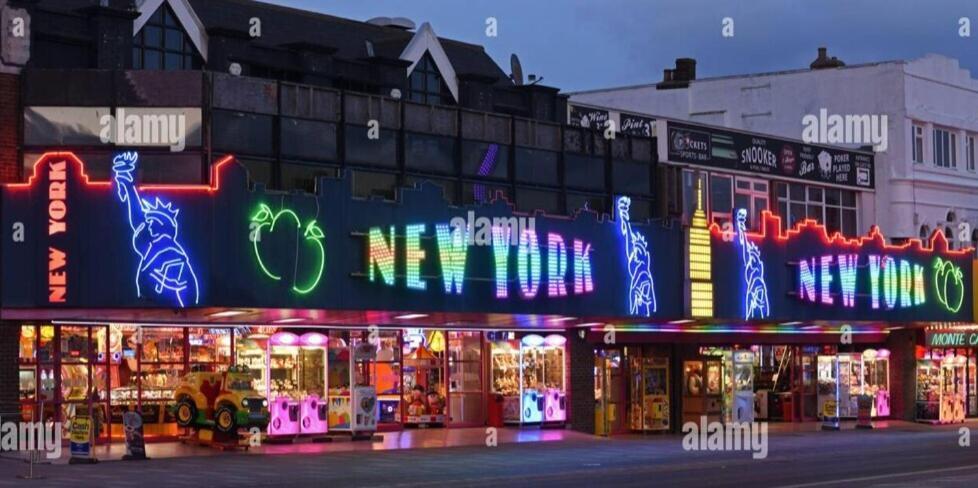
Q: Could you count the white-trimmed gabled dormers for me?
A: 2